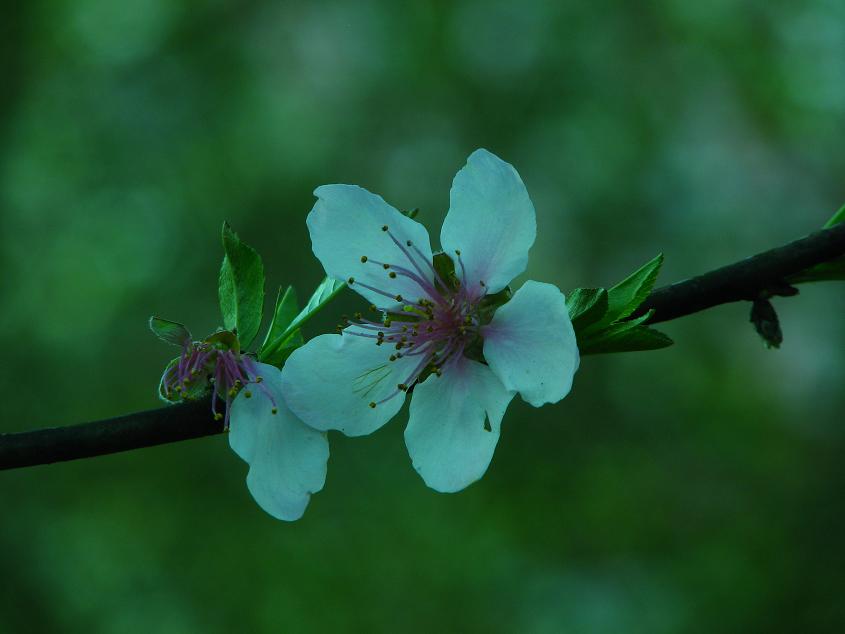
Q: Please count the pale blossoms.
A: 2